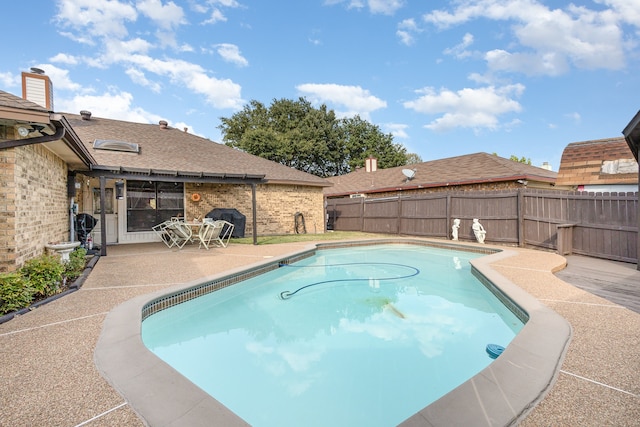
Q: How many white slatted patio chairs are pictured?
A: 4